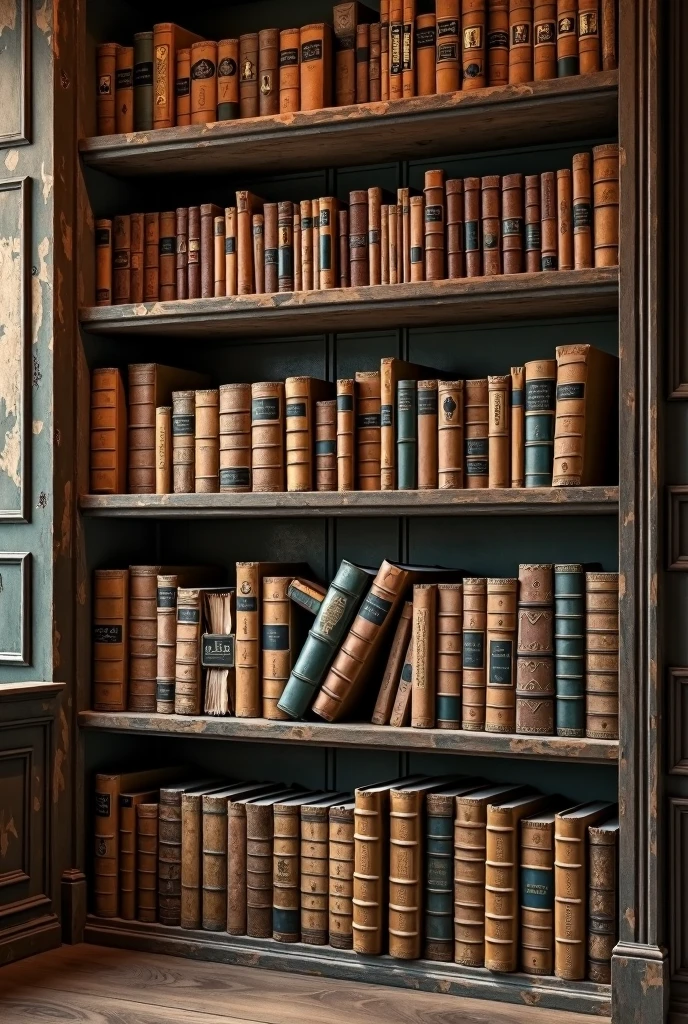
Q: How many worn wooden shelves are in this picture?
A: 5